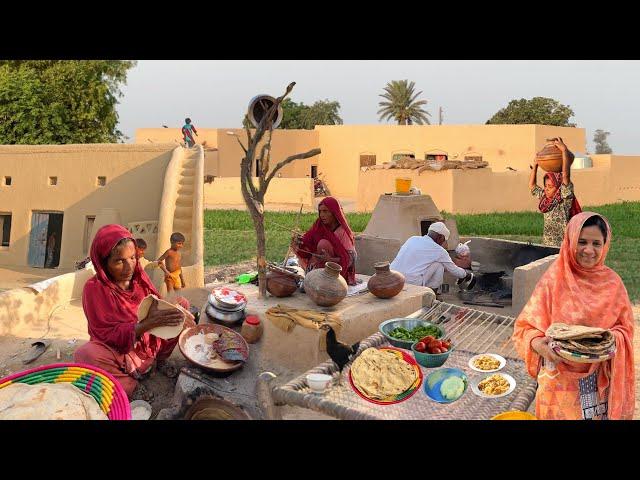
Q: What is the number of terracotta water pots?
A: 4